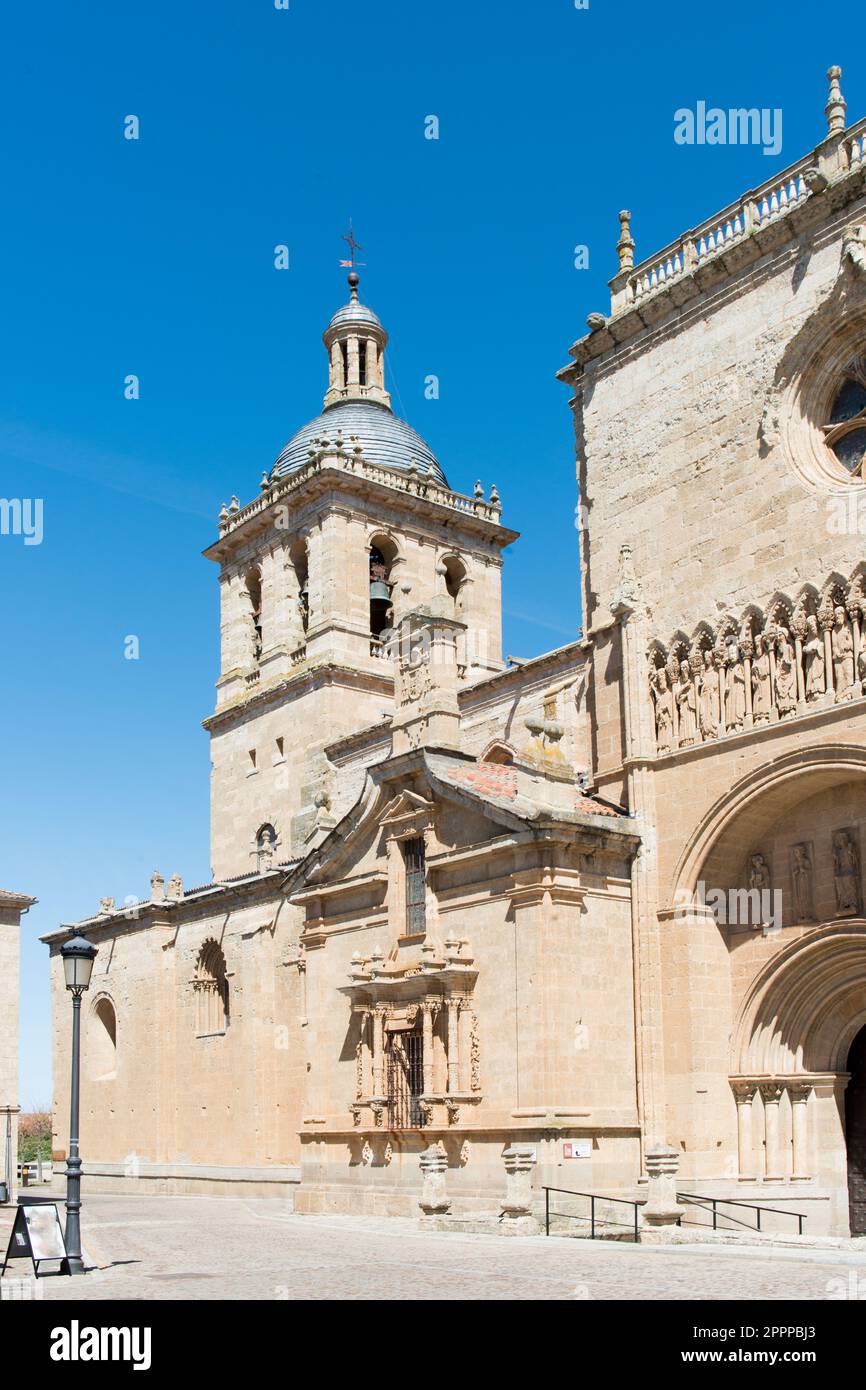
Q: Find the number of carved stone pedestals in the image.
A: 3